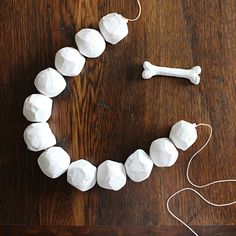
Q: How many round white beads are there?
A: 12